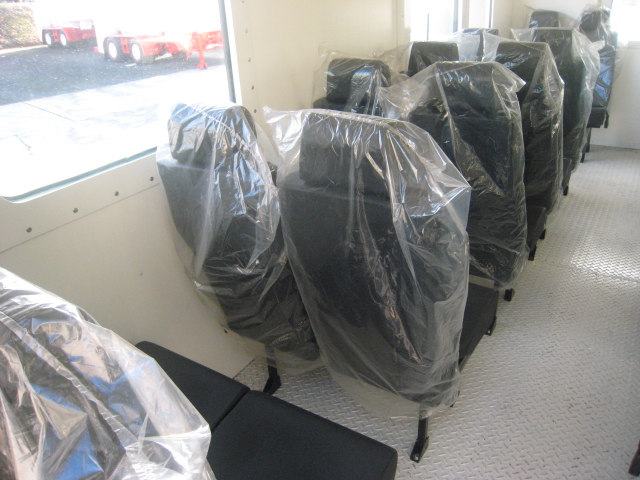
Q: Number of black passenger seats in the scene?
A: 12